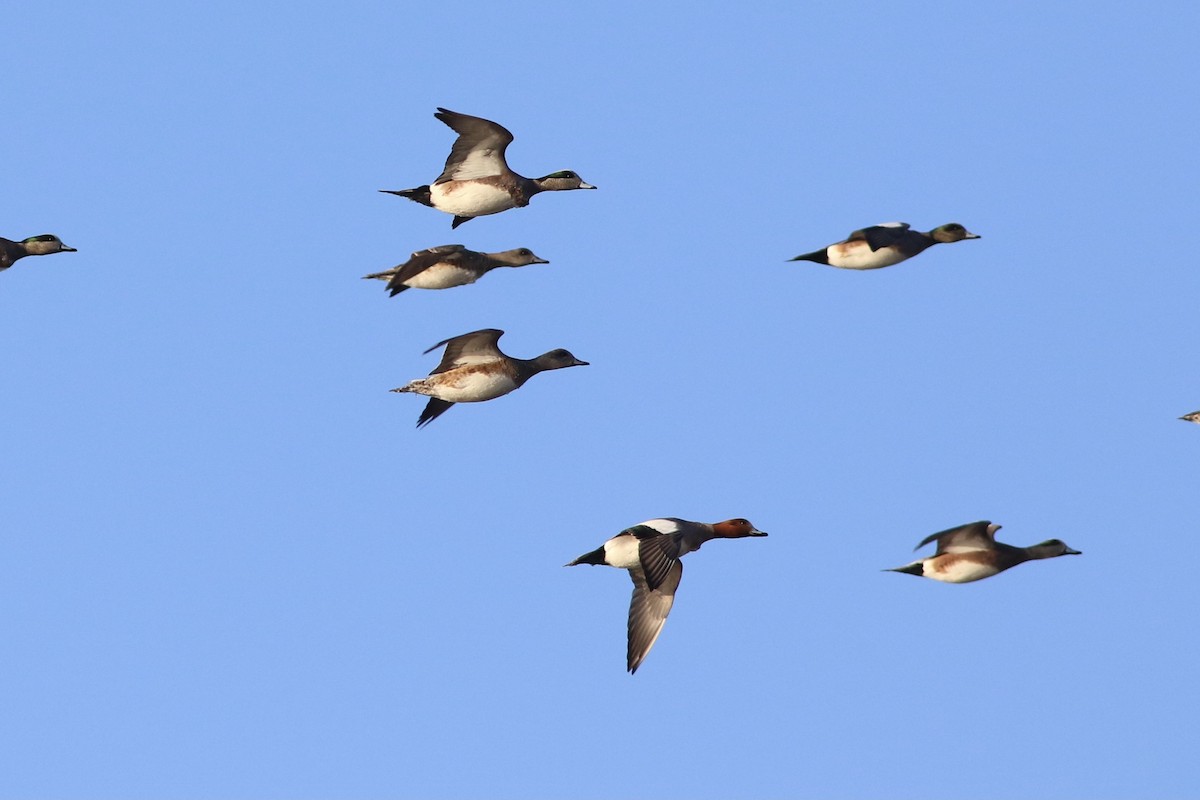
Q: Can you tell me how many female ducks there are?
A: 2